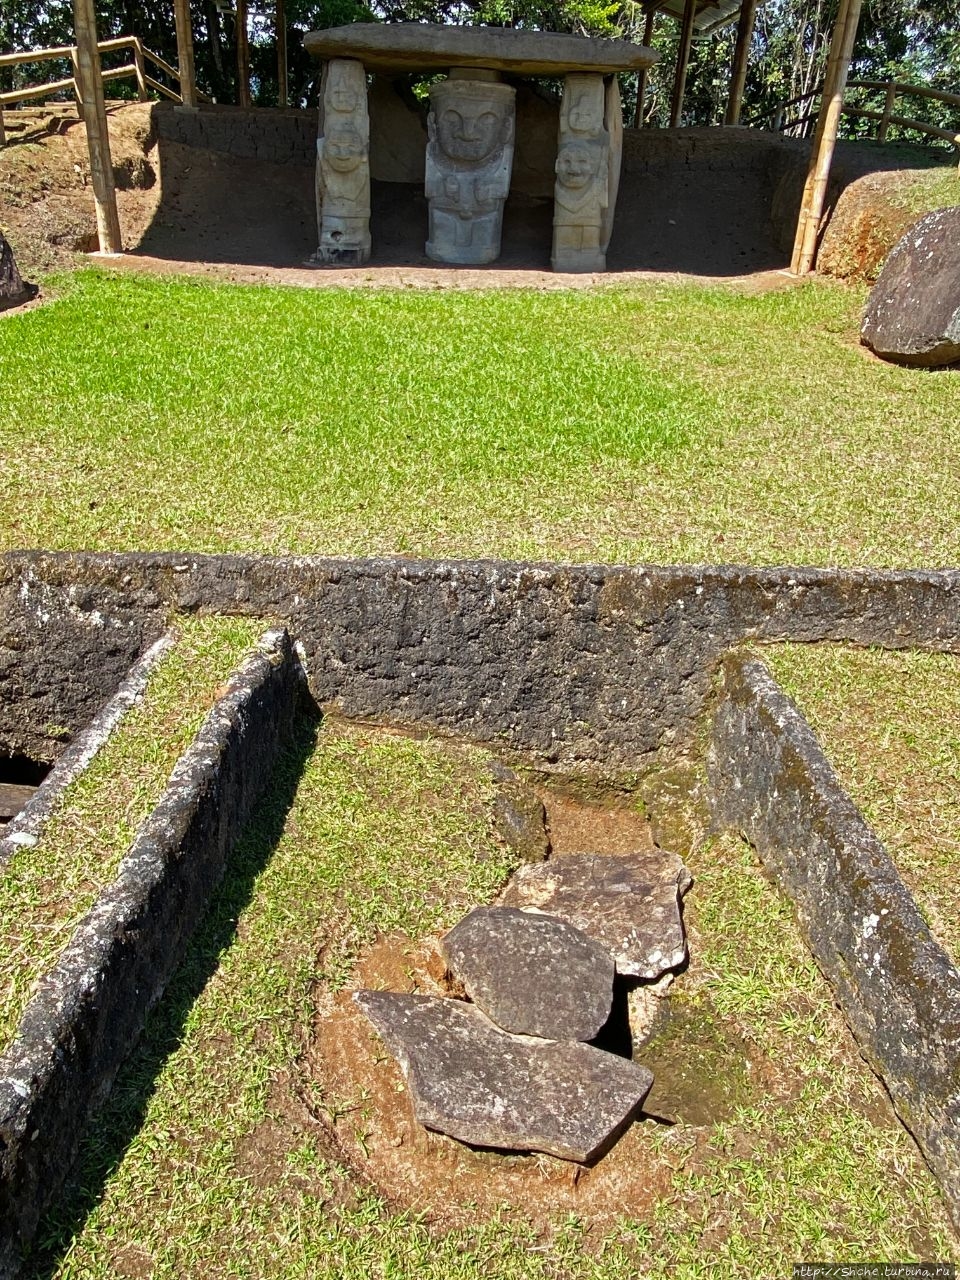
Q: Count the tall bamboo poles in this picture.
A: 8